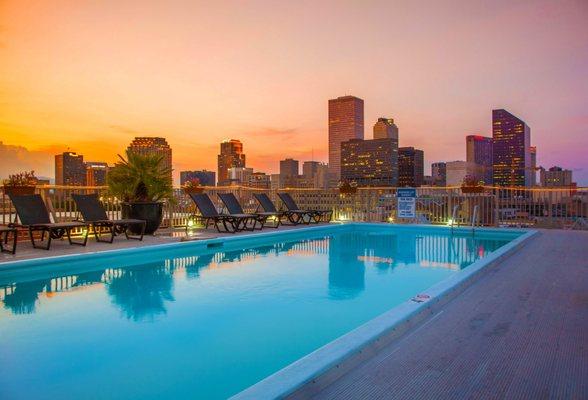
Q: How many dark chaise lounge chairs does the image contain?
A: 7